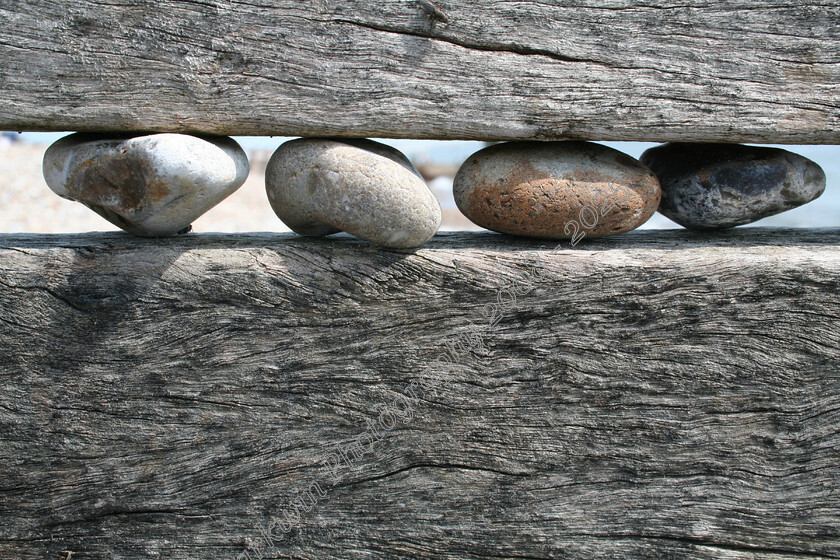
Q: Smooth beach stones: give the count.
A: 4